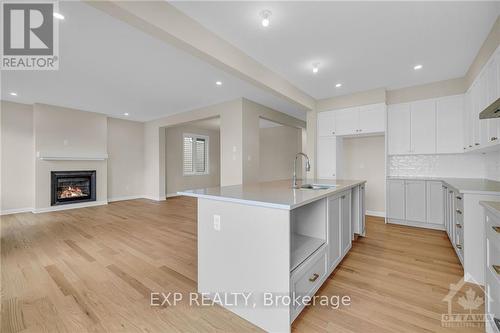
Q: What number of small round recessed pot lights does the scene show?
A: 6